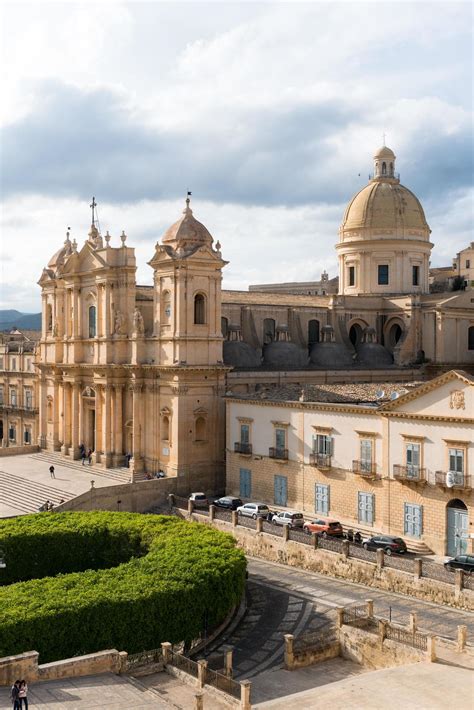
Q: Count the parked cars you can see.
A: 7